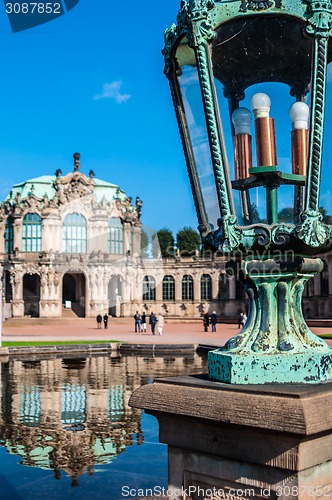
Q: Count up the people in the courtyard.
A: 10